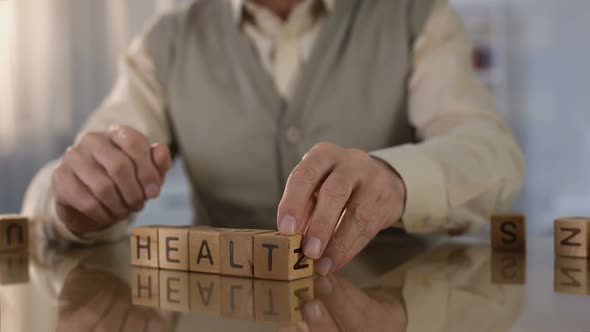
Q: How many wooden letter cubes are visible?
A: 8